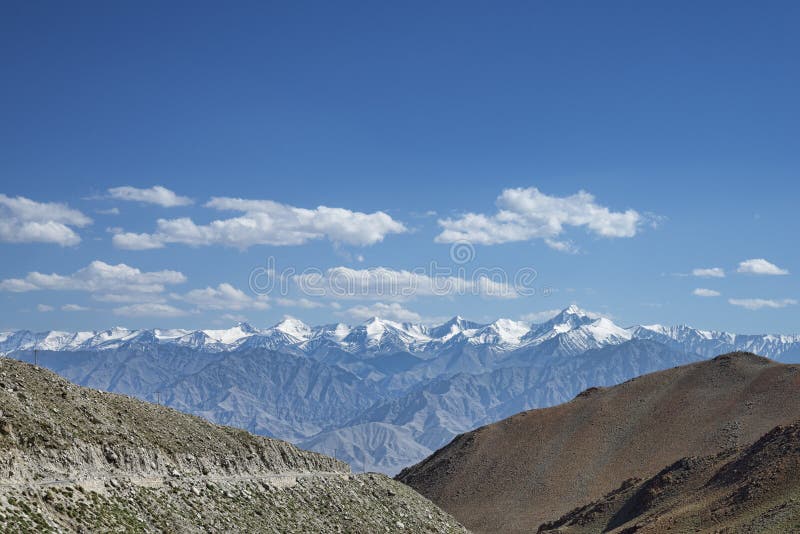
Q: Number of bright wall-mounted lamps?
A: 0